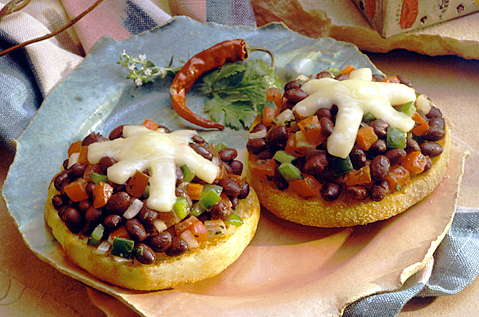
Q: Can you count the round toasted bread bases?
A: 2